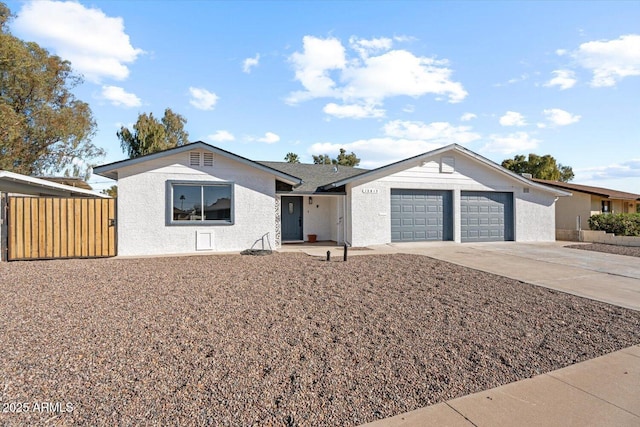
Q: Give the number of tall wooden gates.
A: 1